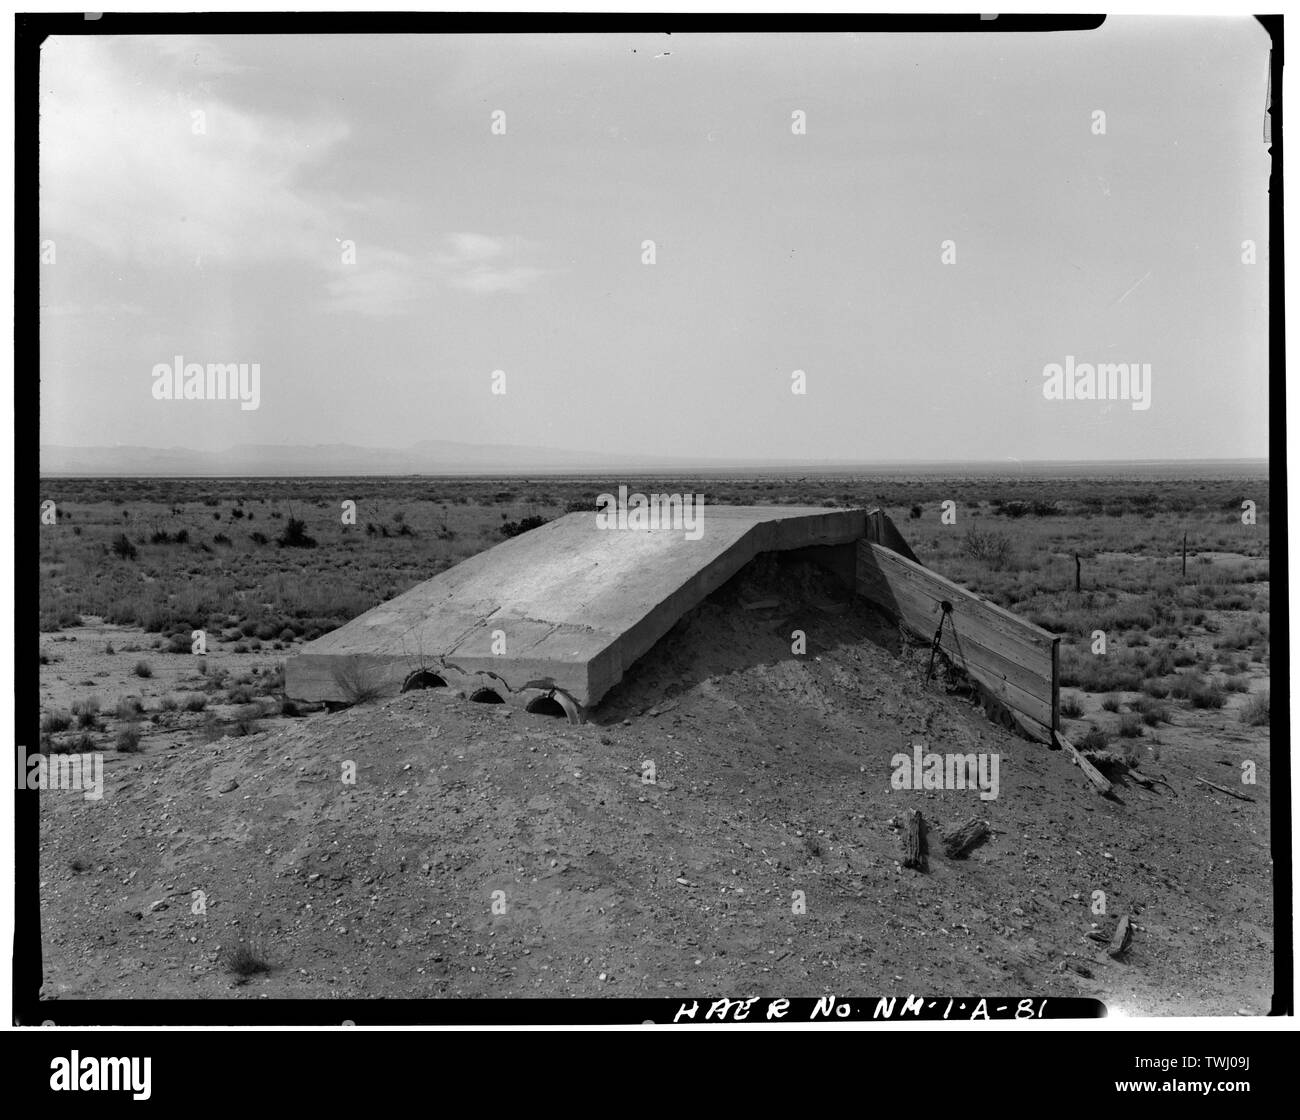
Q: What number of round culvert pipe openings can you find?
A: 3